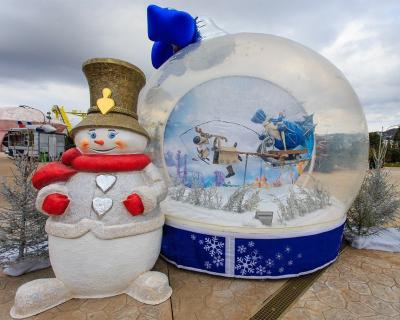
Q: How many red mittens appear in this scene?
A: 2